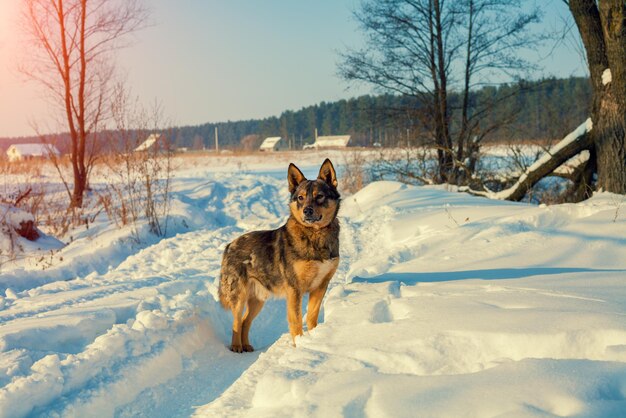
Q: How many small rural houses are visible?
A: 4